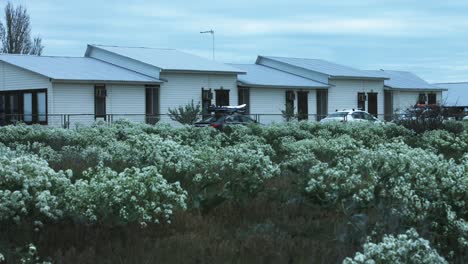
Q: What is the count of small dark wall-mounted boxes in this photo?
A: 5